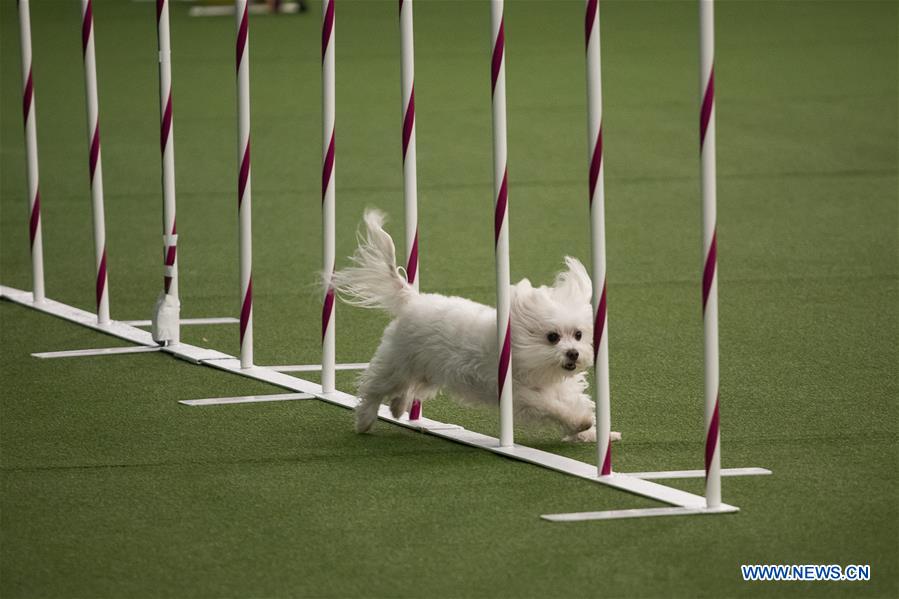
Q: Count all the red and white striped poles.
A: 9